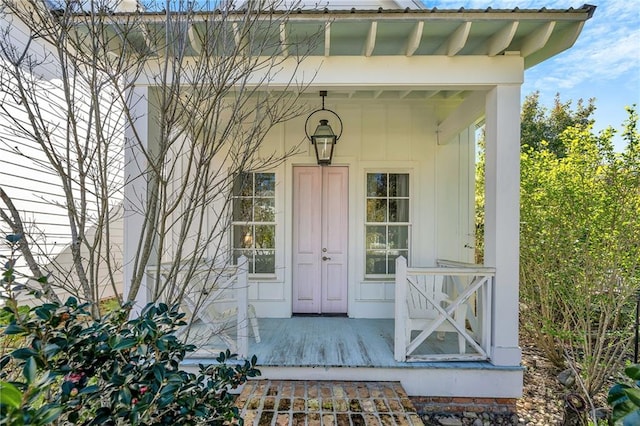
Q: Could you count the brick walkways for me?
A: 1